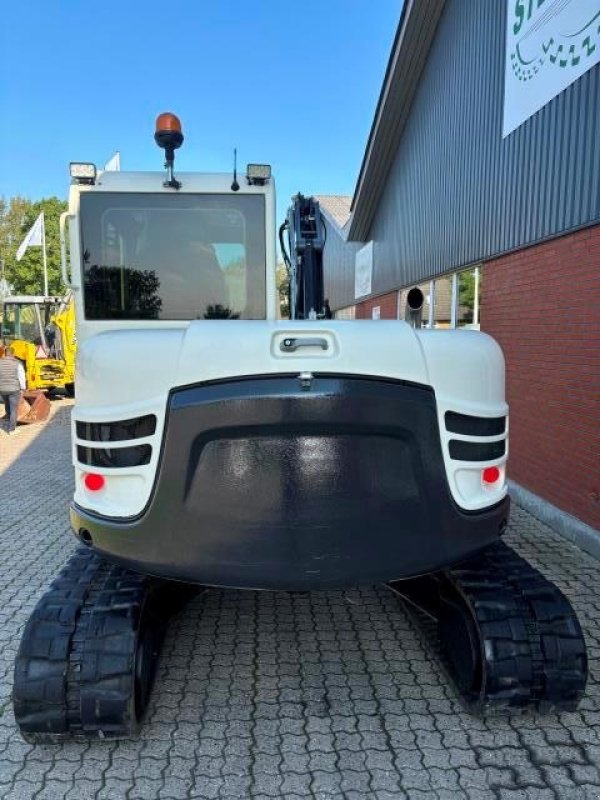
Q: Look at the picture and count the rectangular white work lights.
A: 2